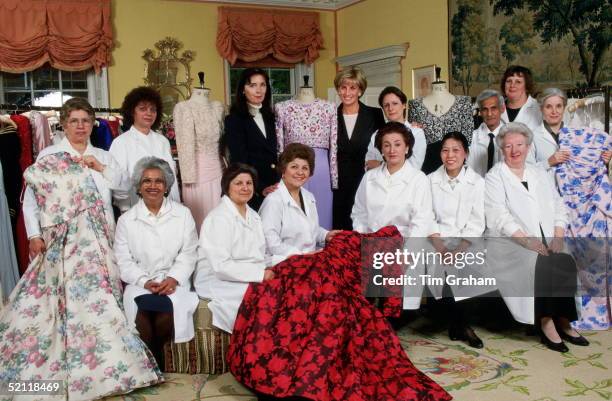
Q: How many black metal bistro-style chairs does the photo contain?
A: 0